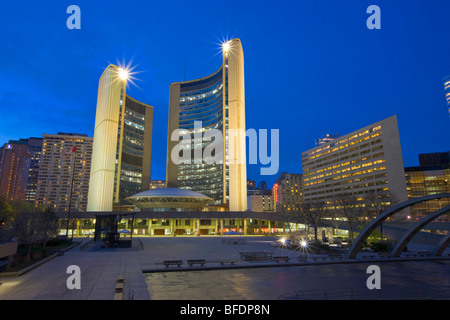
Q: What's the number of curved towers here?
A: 2